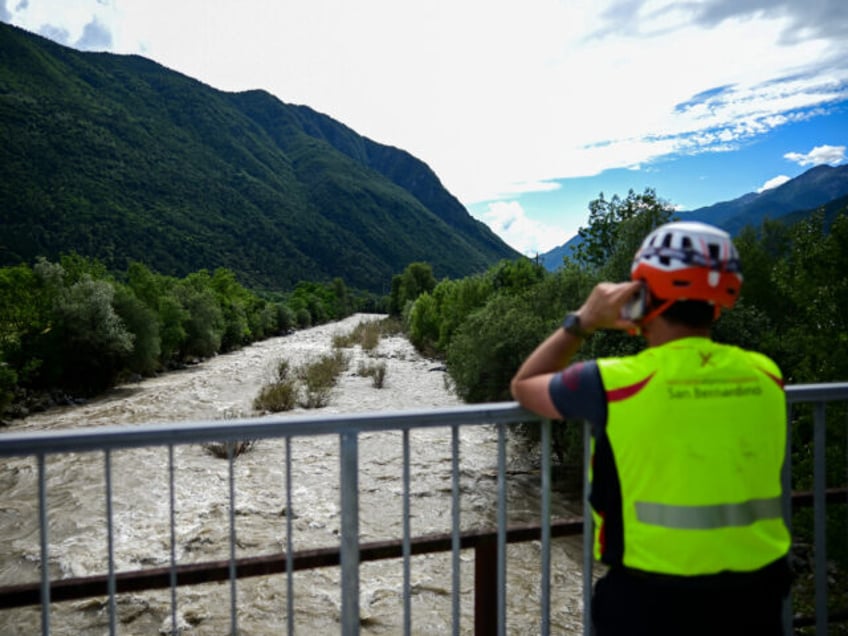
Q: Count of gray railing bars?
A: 13